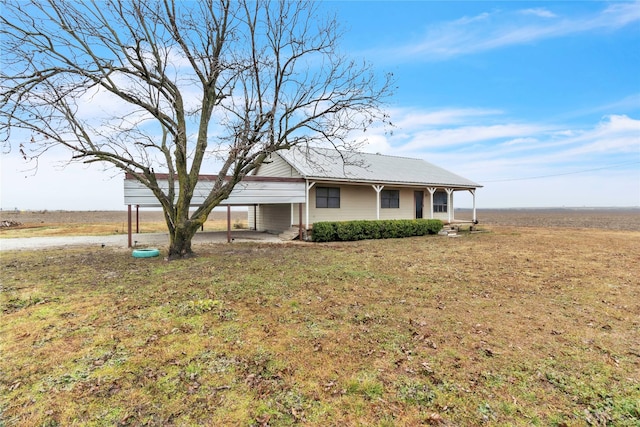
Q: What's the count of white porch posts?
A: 5